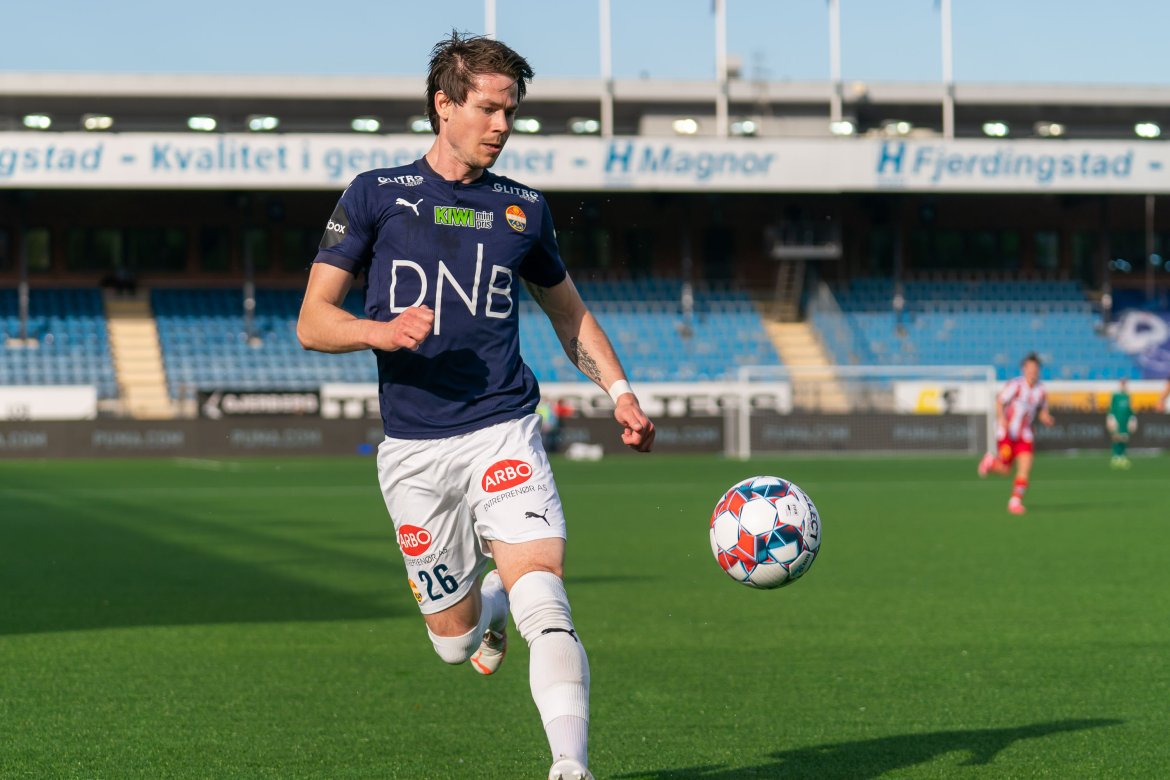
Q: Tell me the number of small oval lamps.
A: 15